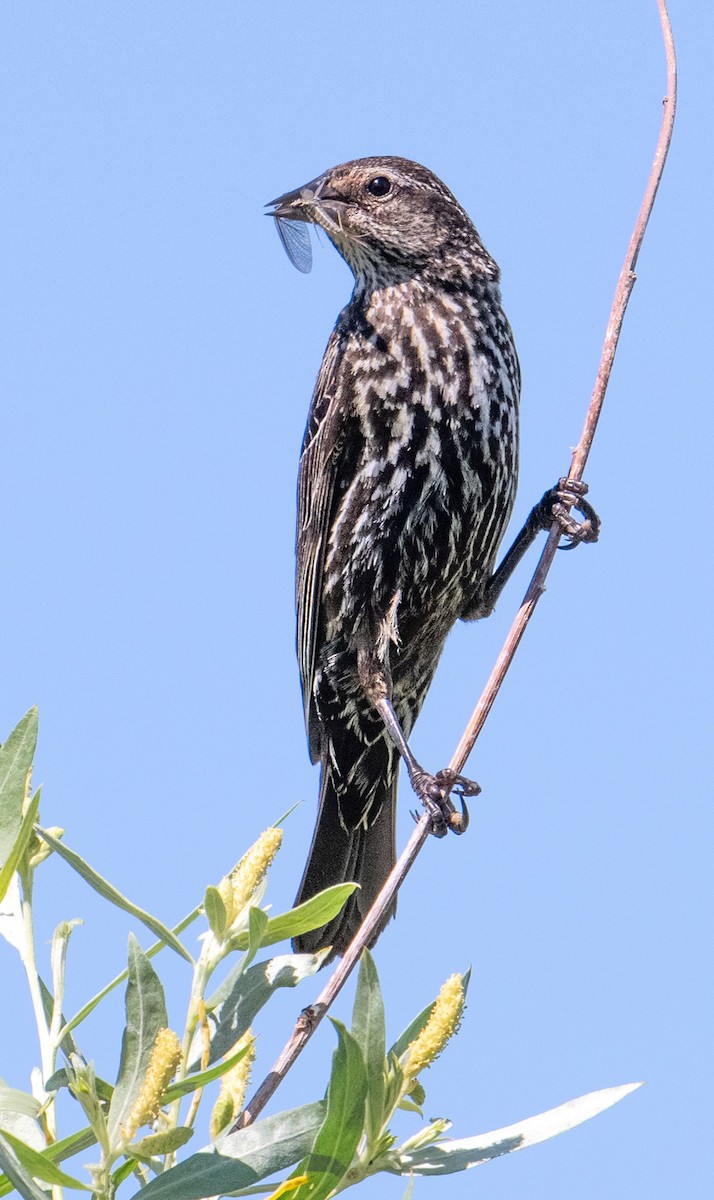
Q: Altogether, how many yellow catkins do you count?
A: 4